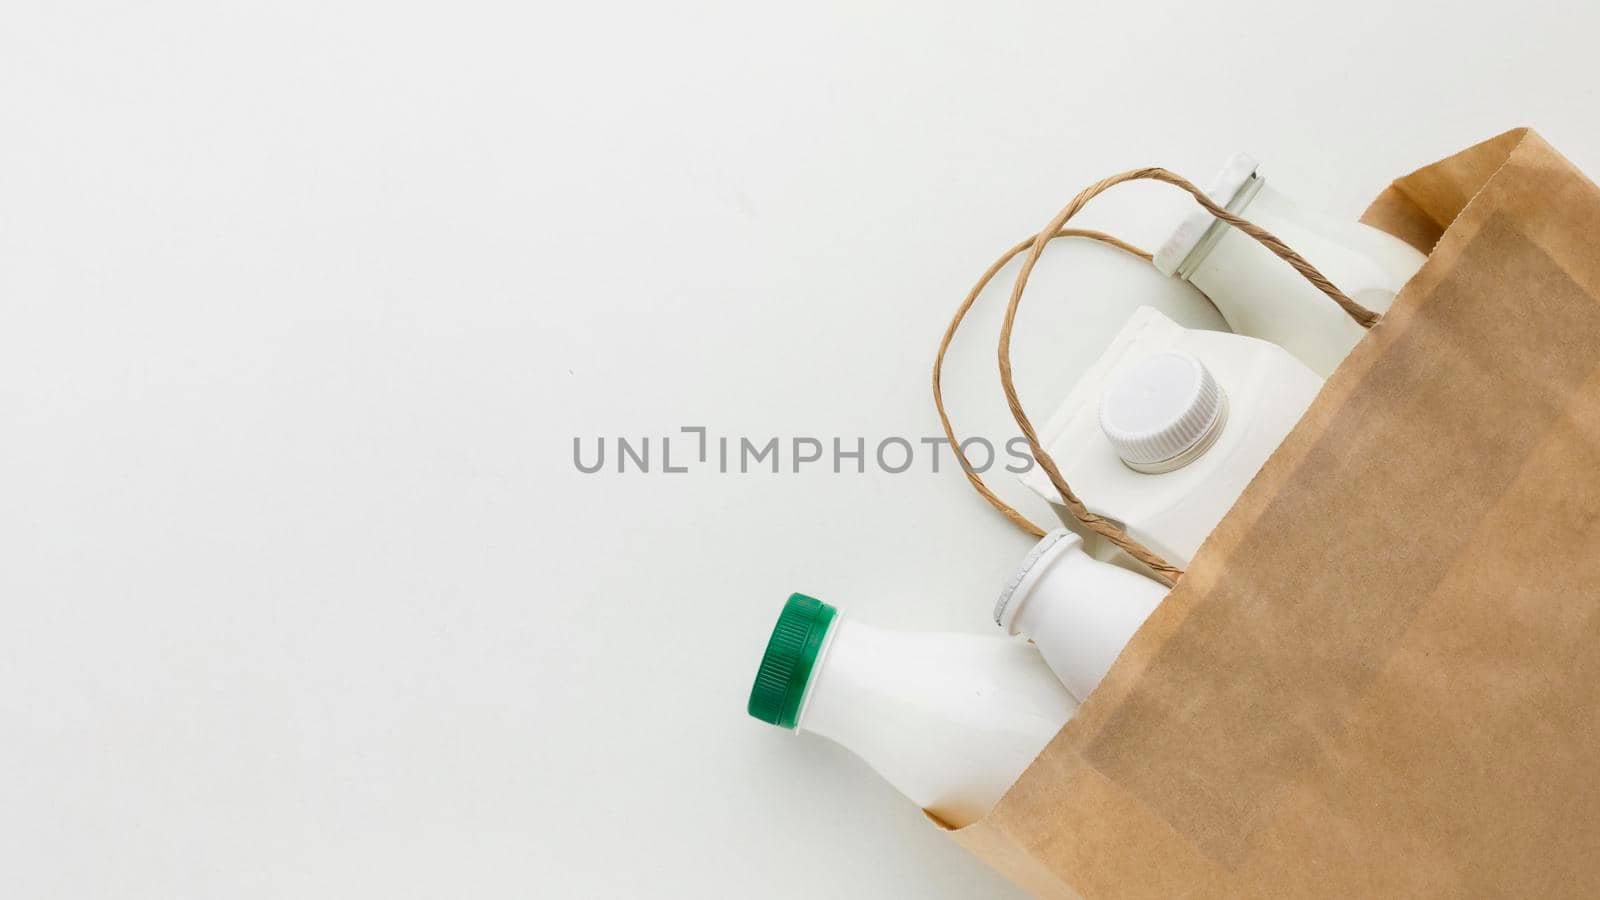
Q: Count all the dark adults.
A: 0